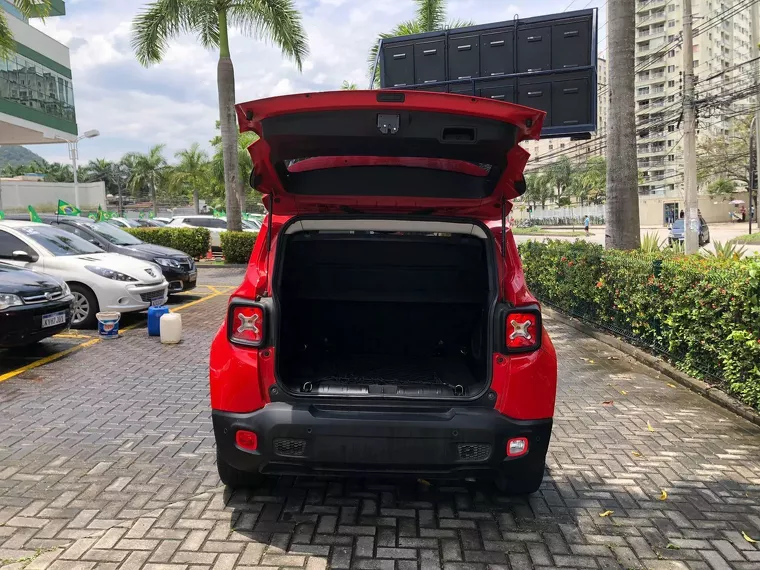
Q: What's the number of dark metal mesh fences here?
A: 1